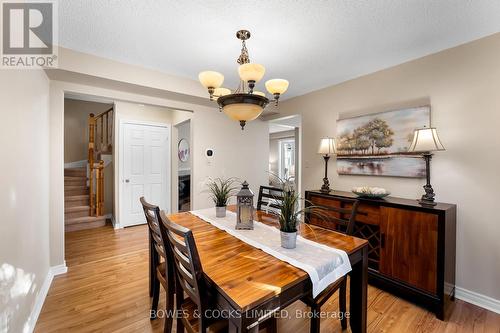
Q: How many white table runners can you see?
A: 1